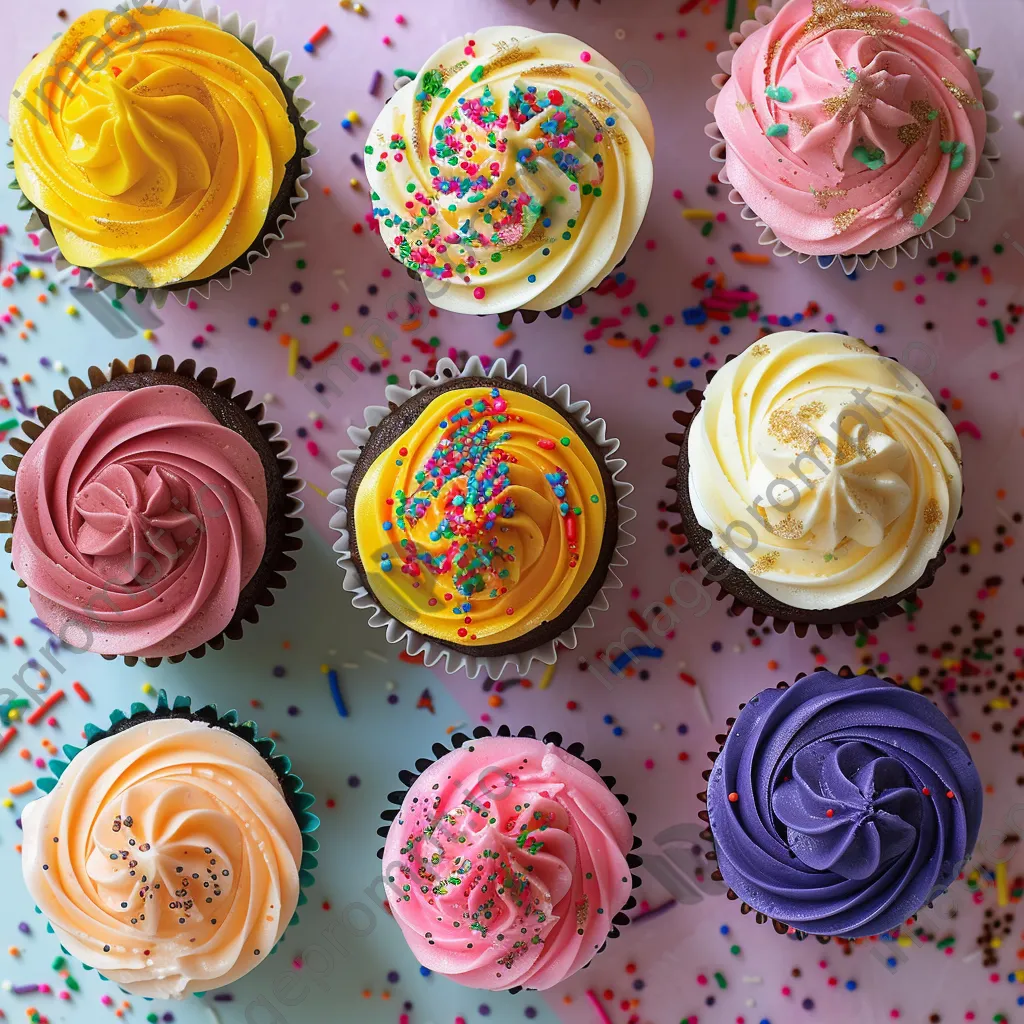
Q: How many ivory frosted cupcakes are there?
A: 2